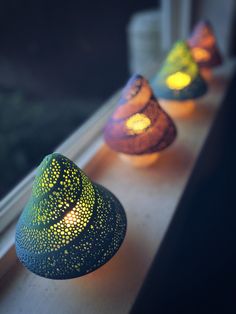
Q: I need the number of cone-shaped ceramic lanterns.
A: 4